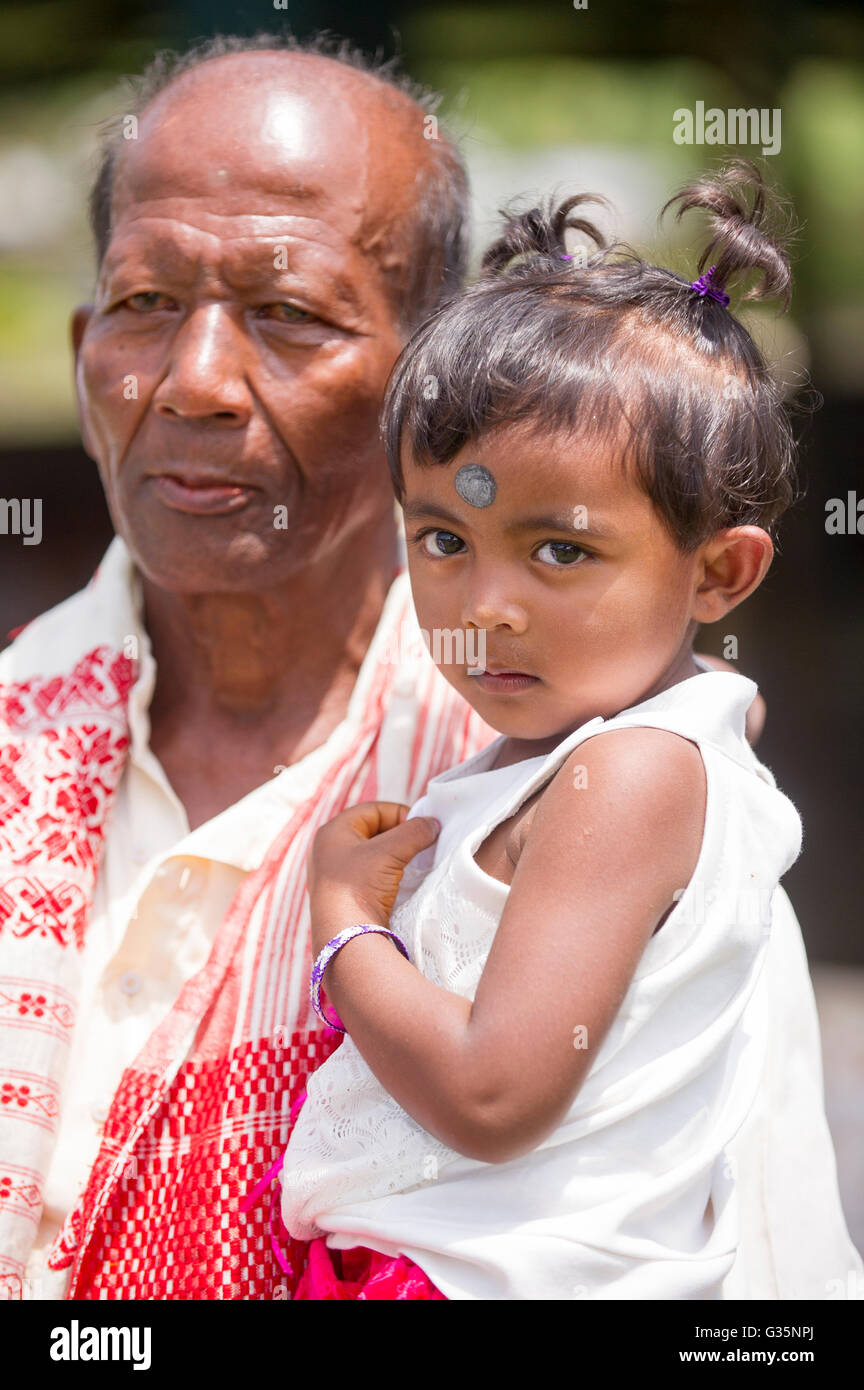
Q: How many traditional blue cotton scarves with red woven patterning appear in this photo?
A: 0